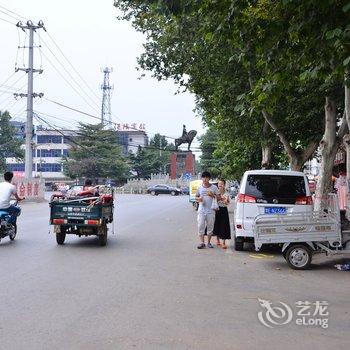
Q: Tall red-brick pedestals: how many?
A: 1